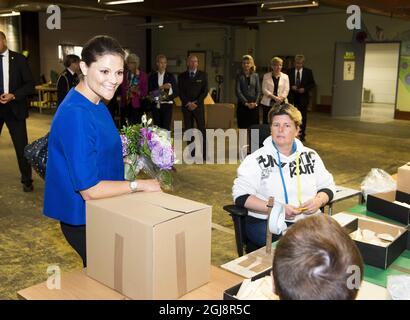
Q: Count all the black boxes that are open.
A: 3